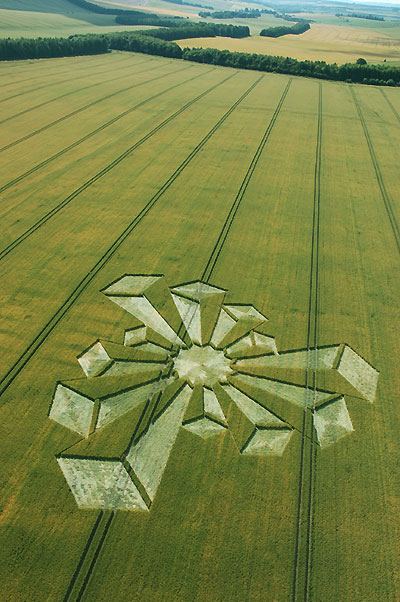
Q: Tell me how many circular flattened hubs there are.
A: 1